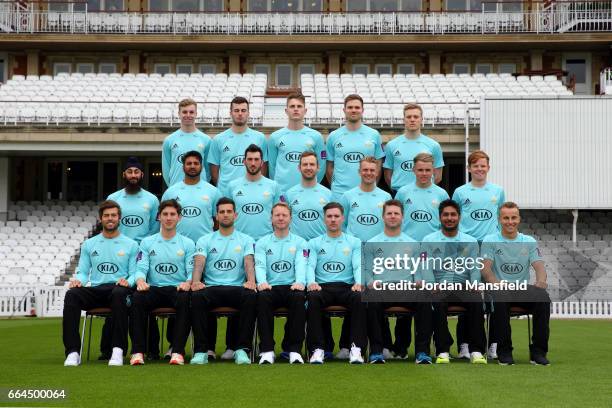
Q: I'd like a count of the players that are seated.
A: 8